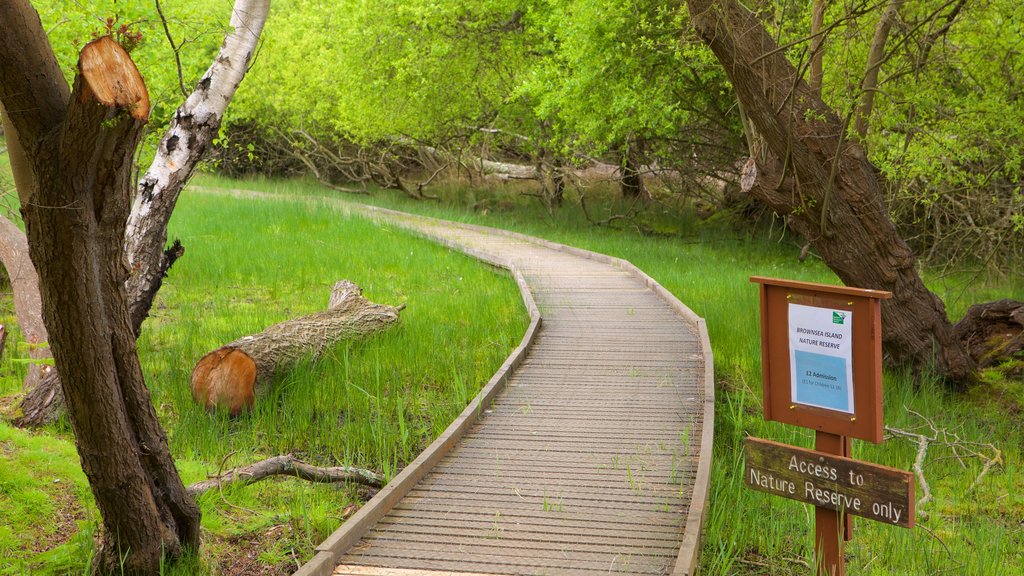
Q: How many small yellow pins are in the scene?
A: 4